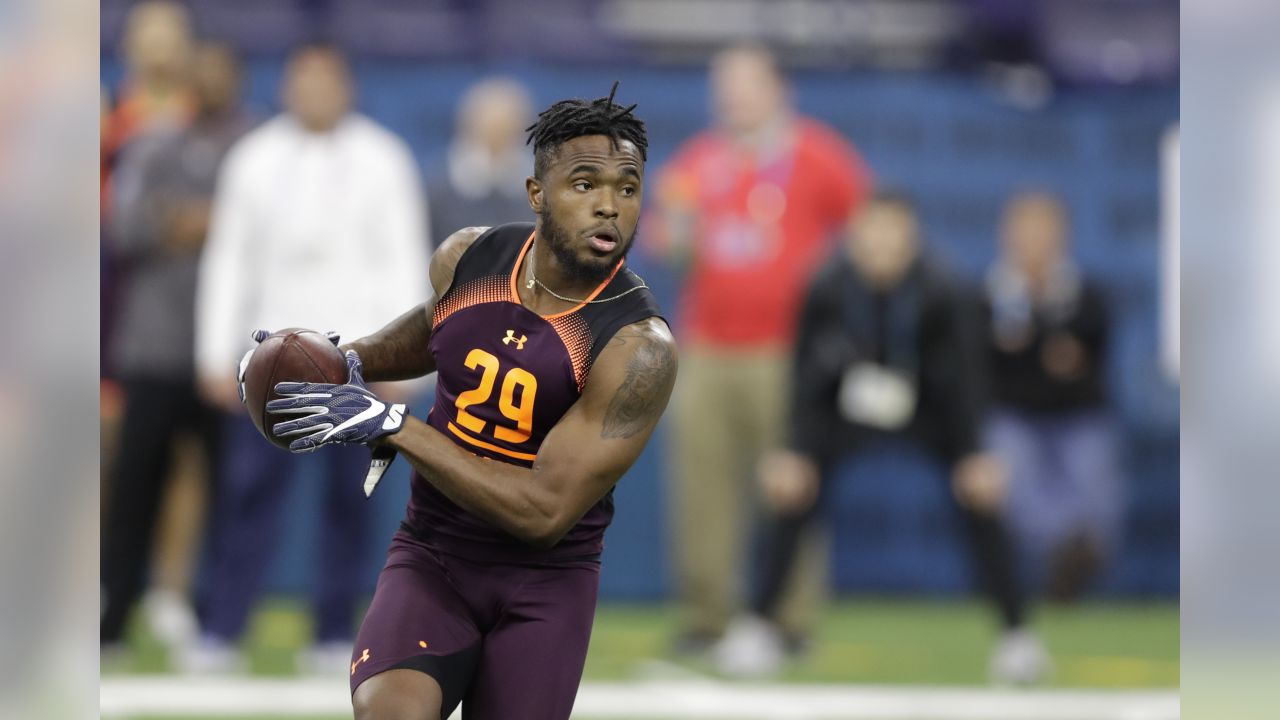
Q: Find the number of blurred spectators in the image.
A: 7